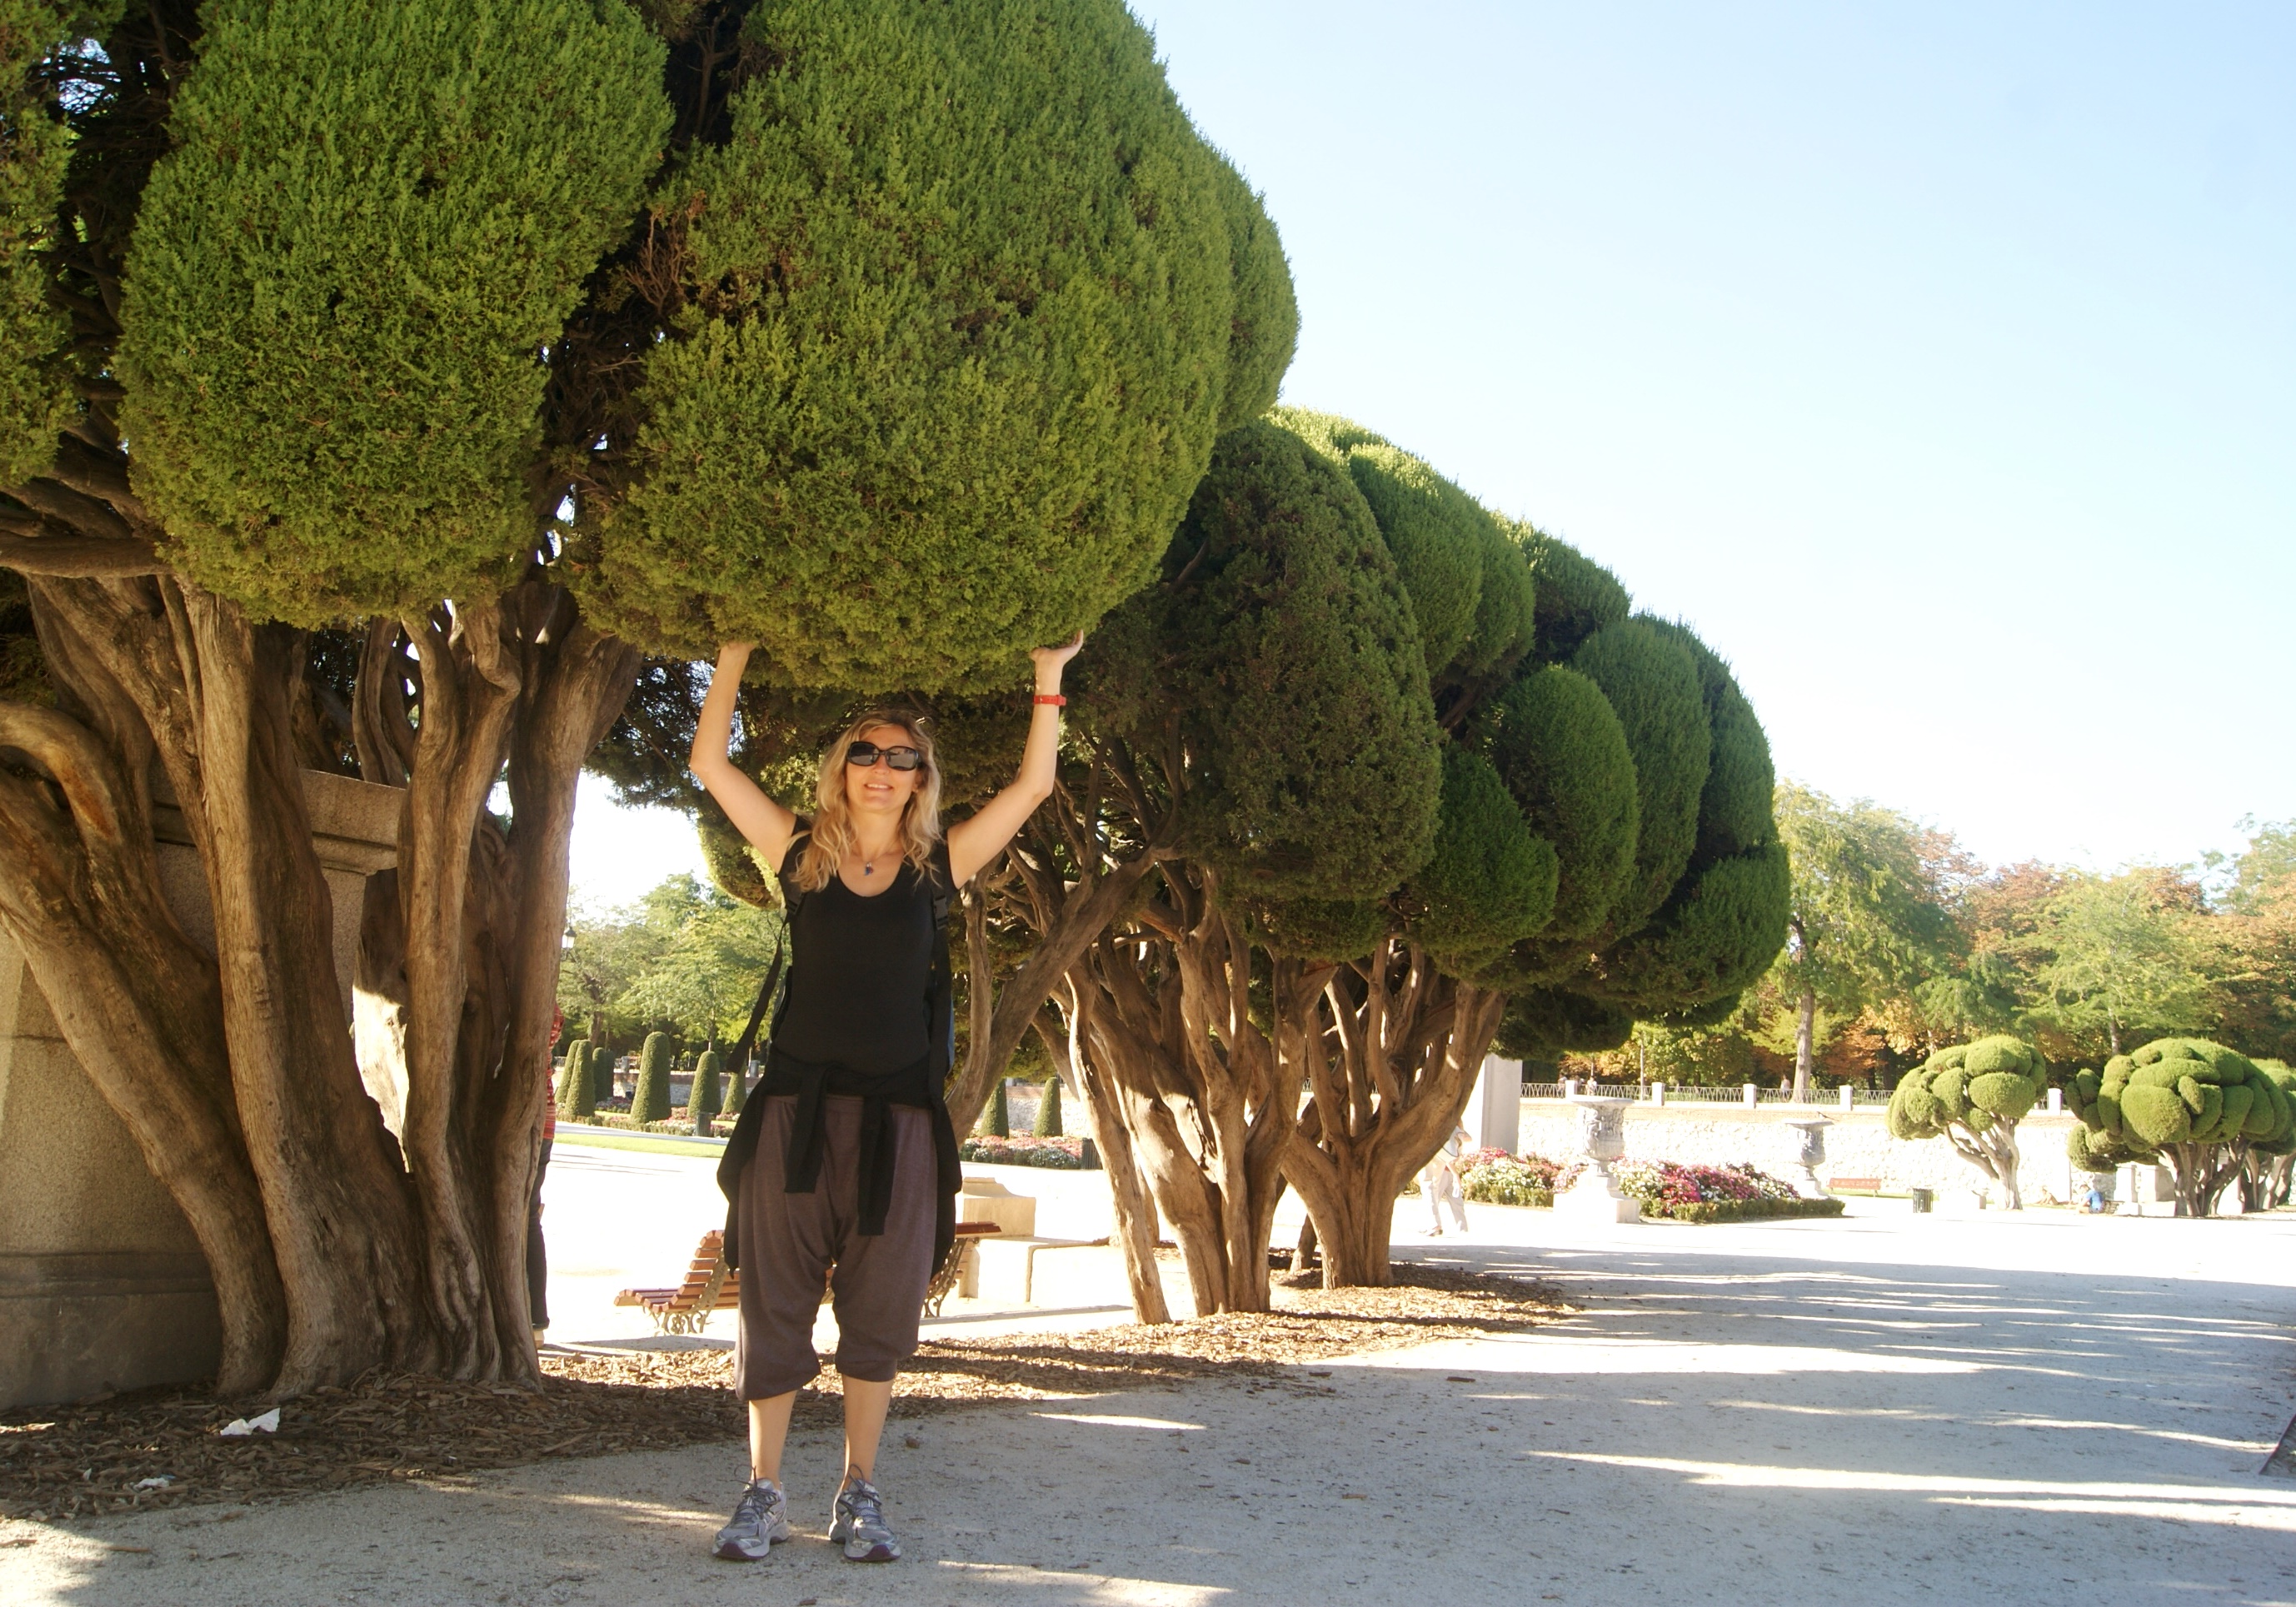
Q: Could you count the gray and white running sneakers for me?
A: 2